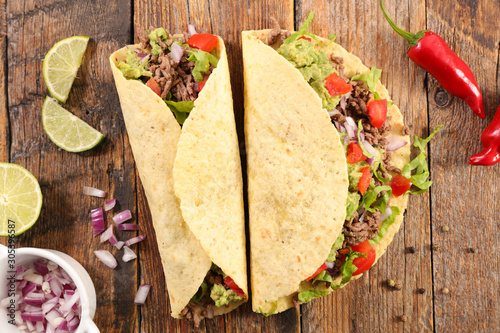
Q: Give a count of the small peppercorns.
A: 9